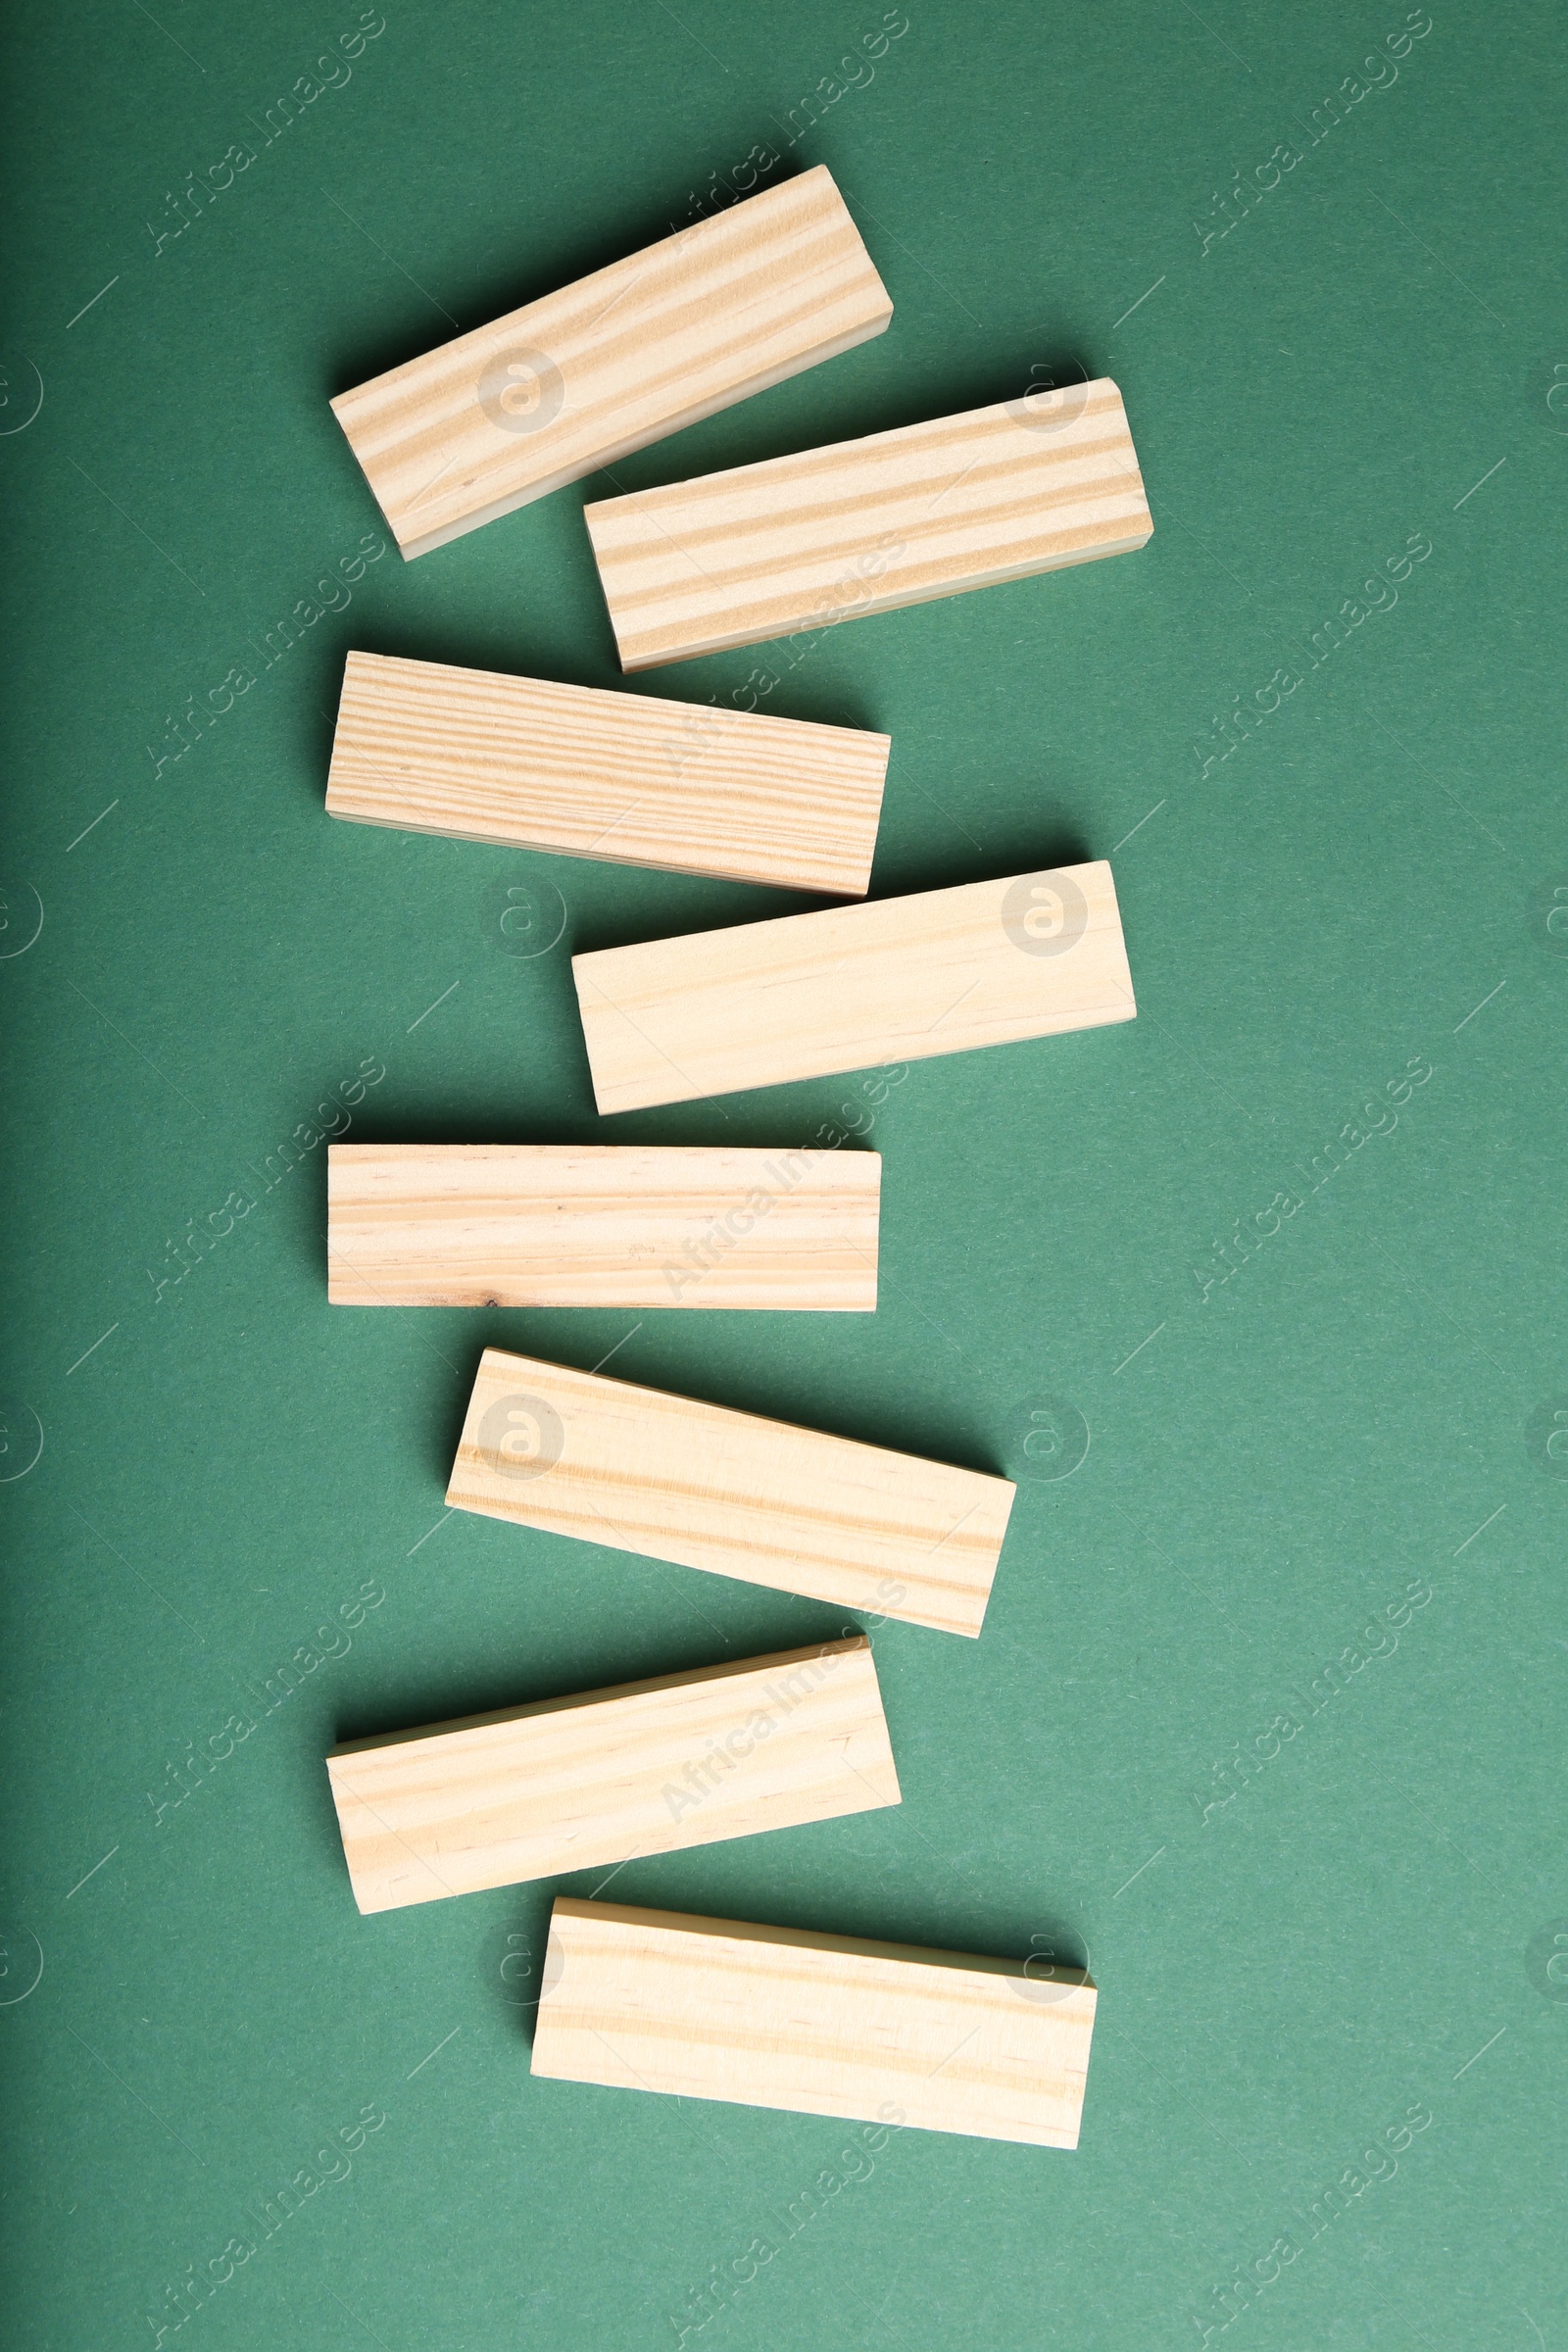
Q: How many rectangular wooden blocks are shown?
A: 8